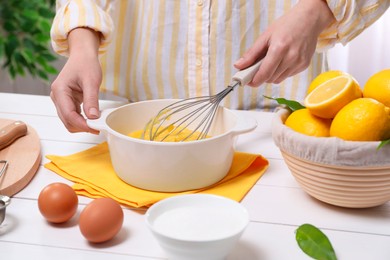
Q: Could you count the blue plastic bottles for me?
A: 0